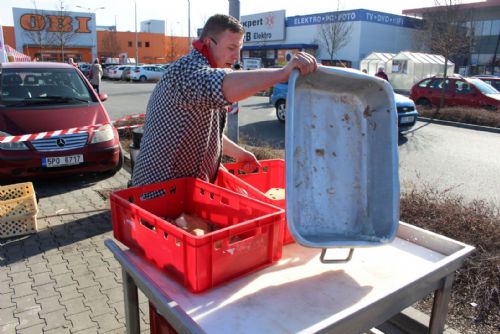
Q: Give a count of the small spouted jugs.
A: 0